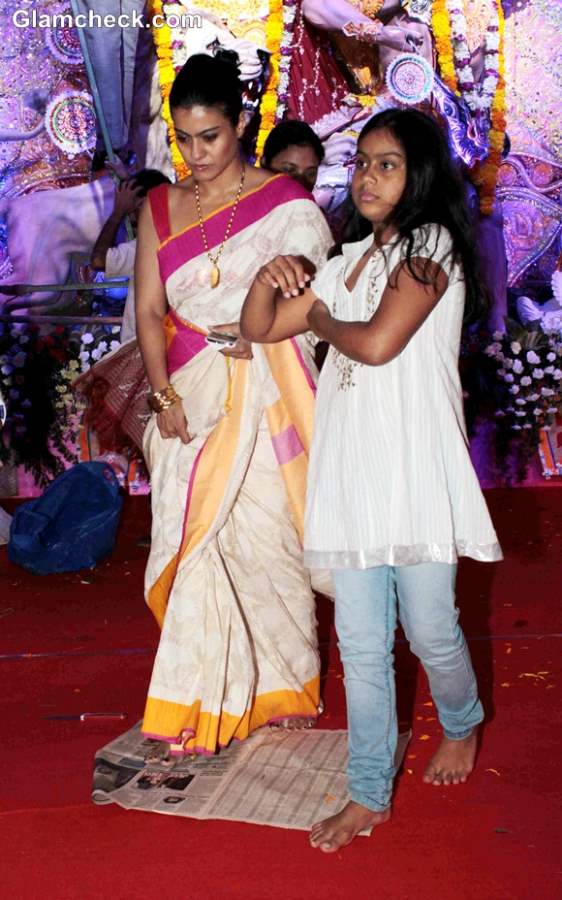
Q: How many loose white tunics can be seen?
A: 1